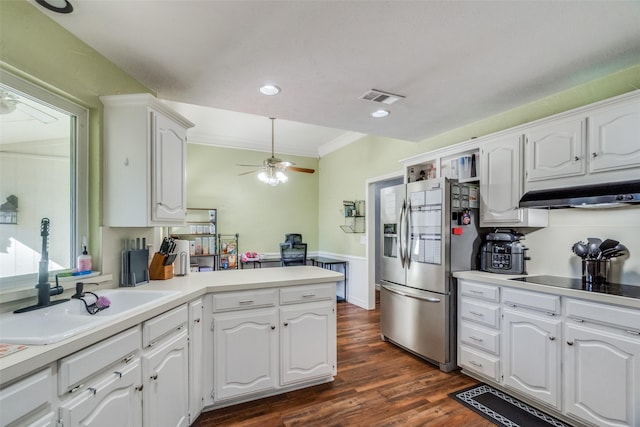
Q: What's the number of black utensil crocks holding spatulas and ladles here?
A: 1